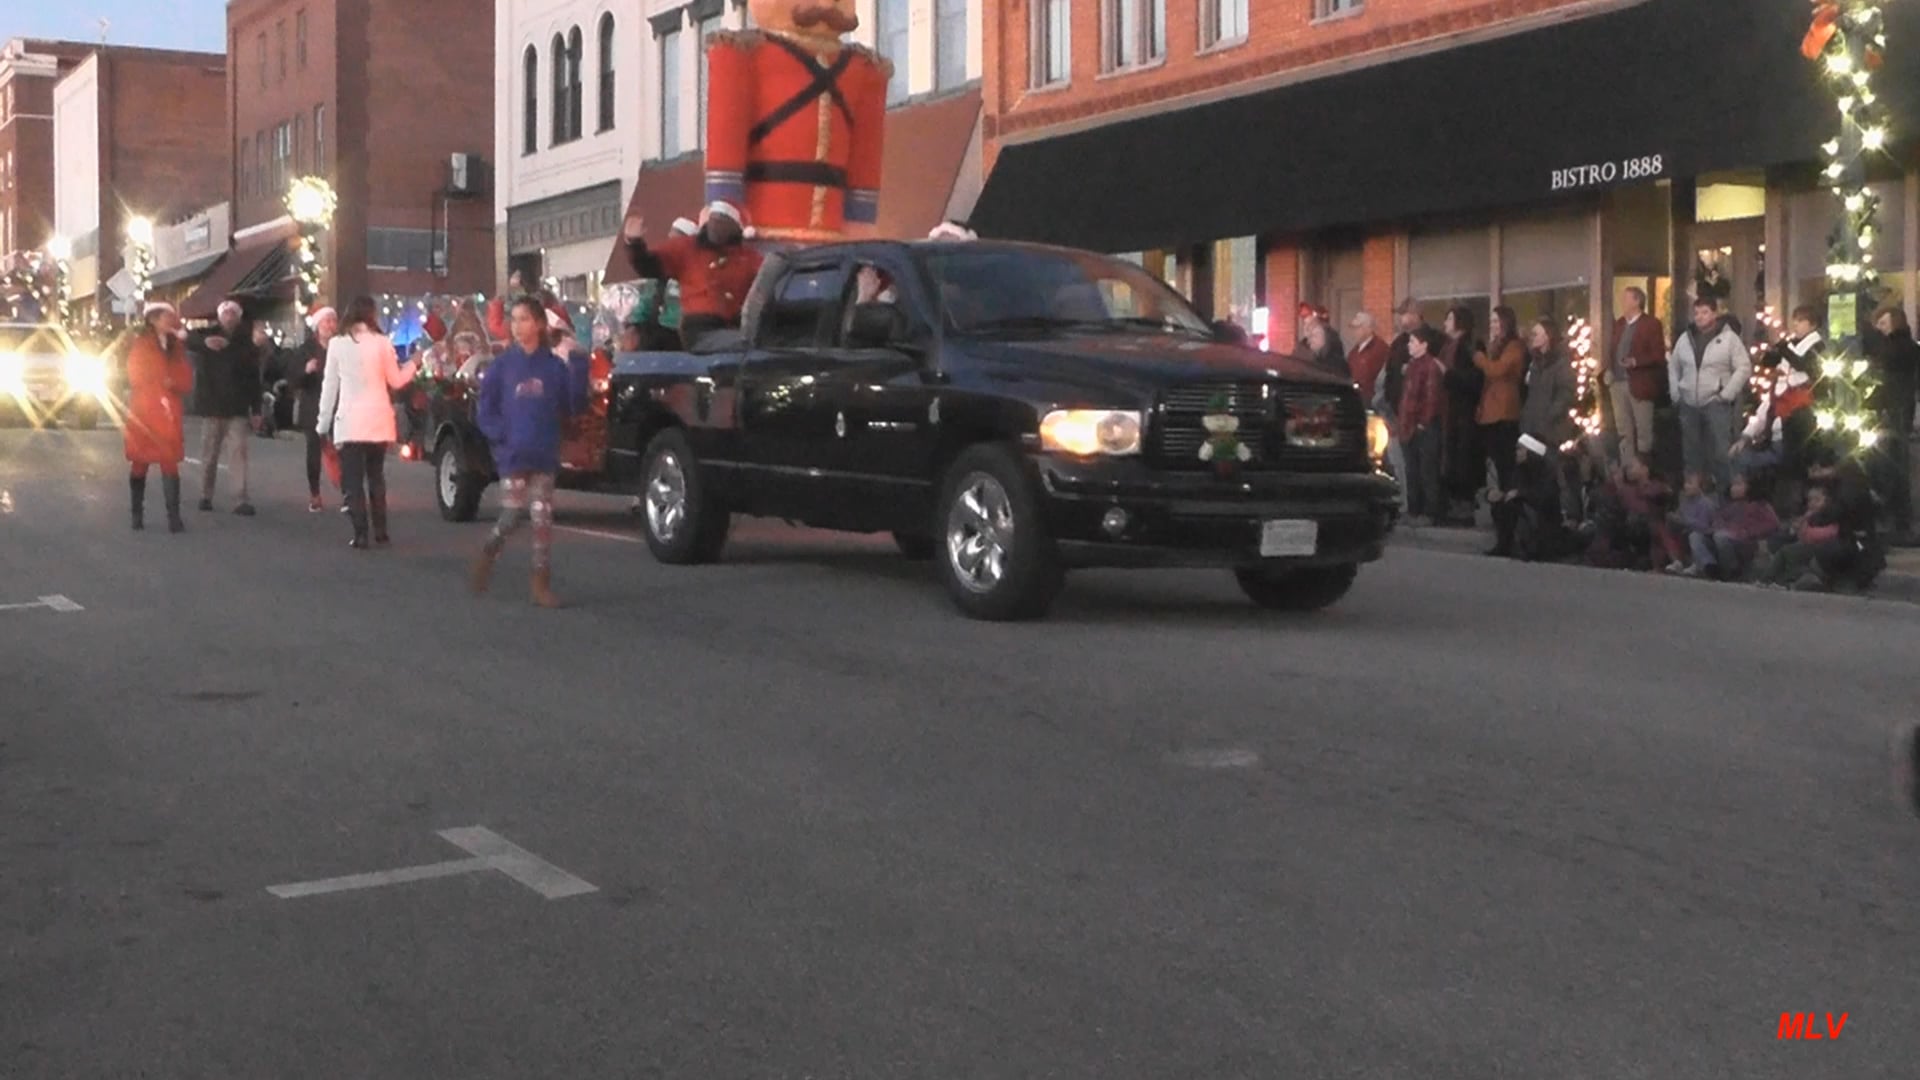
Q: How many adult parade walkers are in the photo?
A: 4